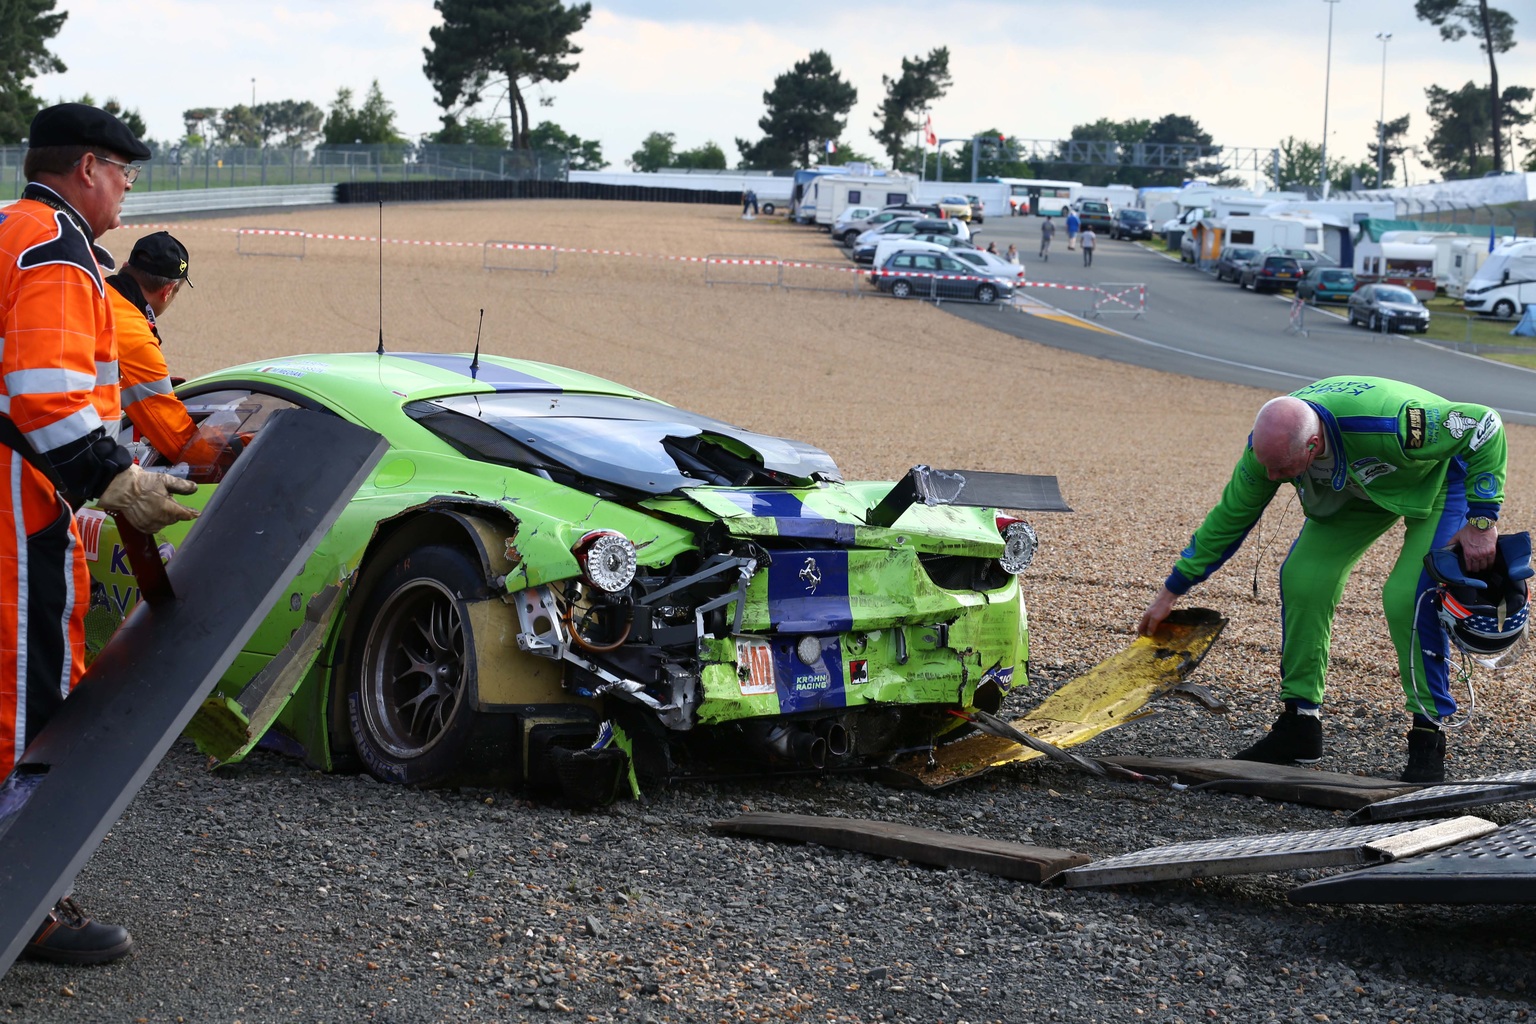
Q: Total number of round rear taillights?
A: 2